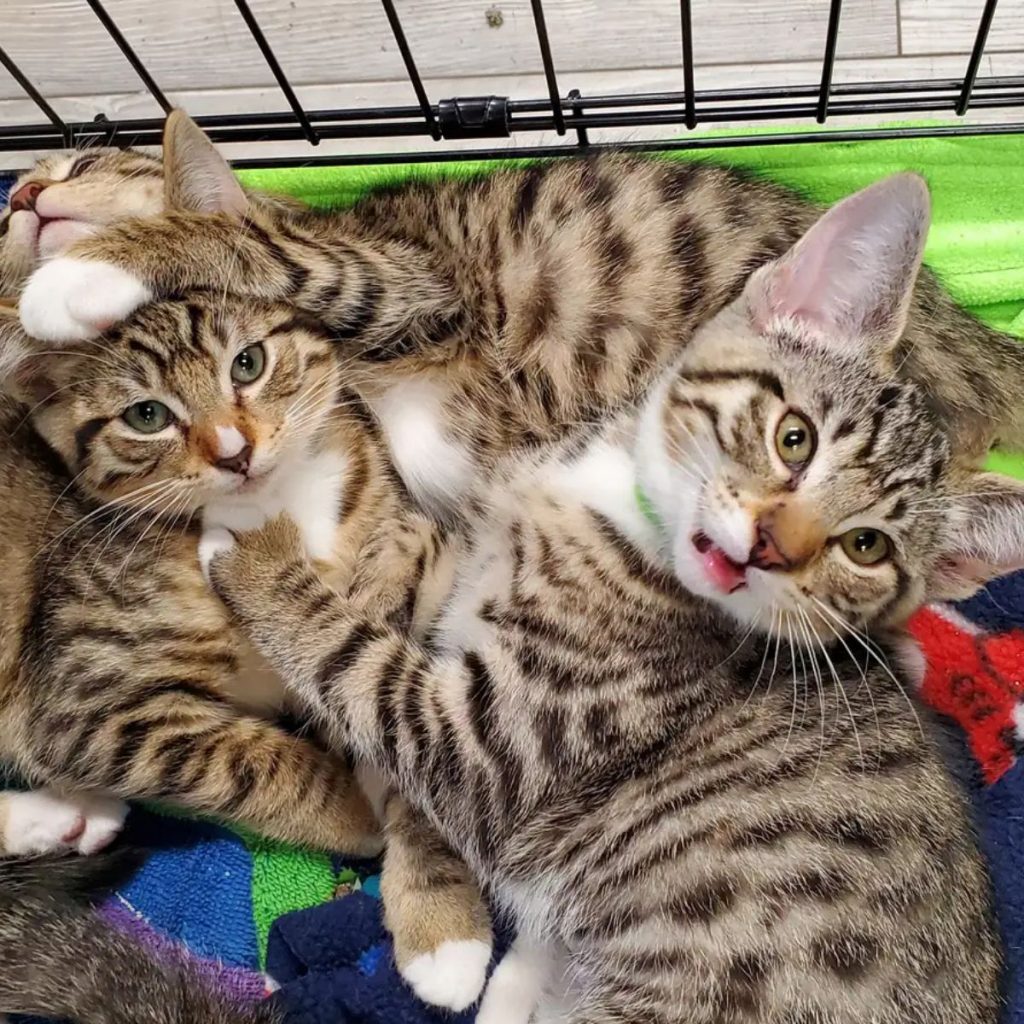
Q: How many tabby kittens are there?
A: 3